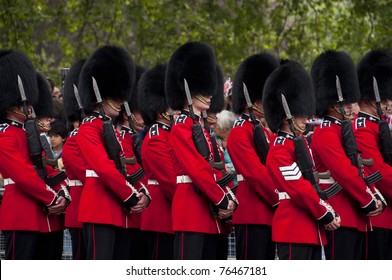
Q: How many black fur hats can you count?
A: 12